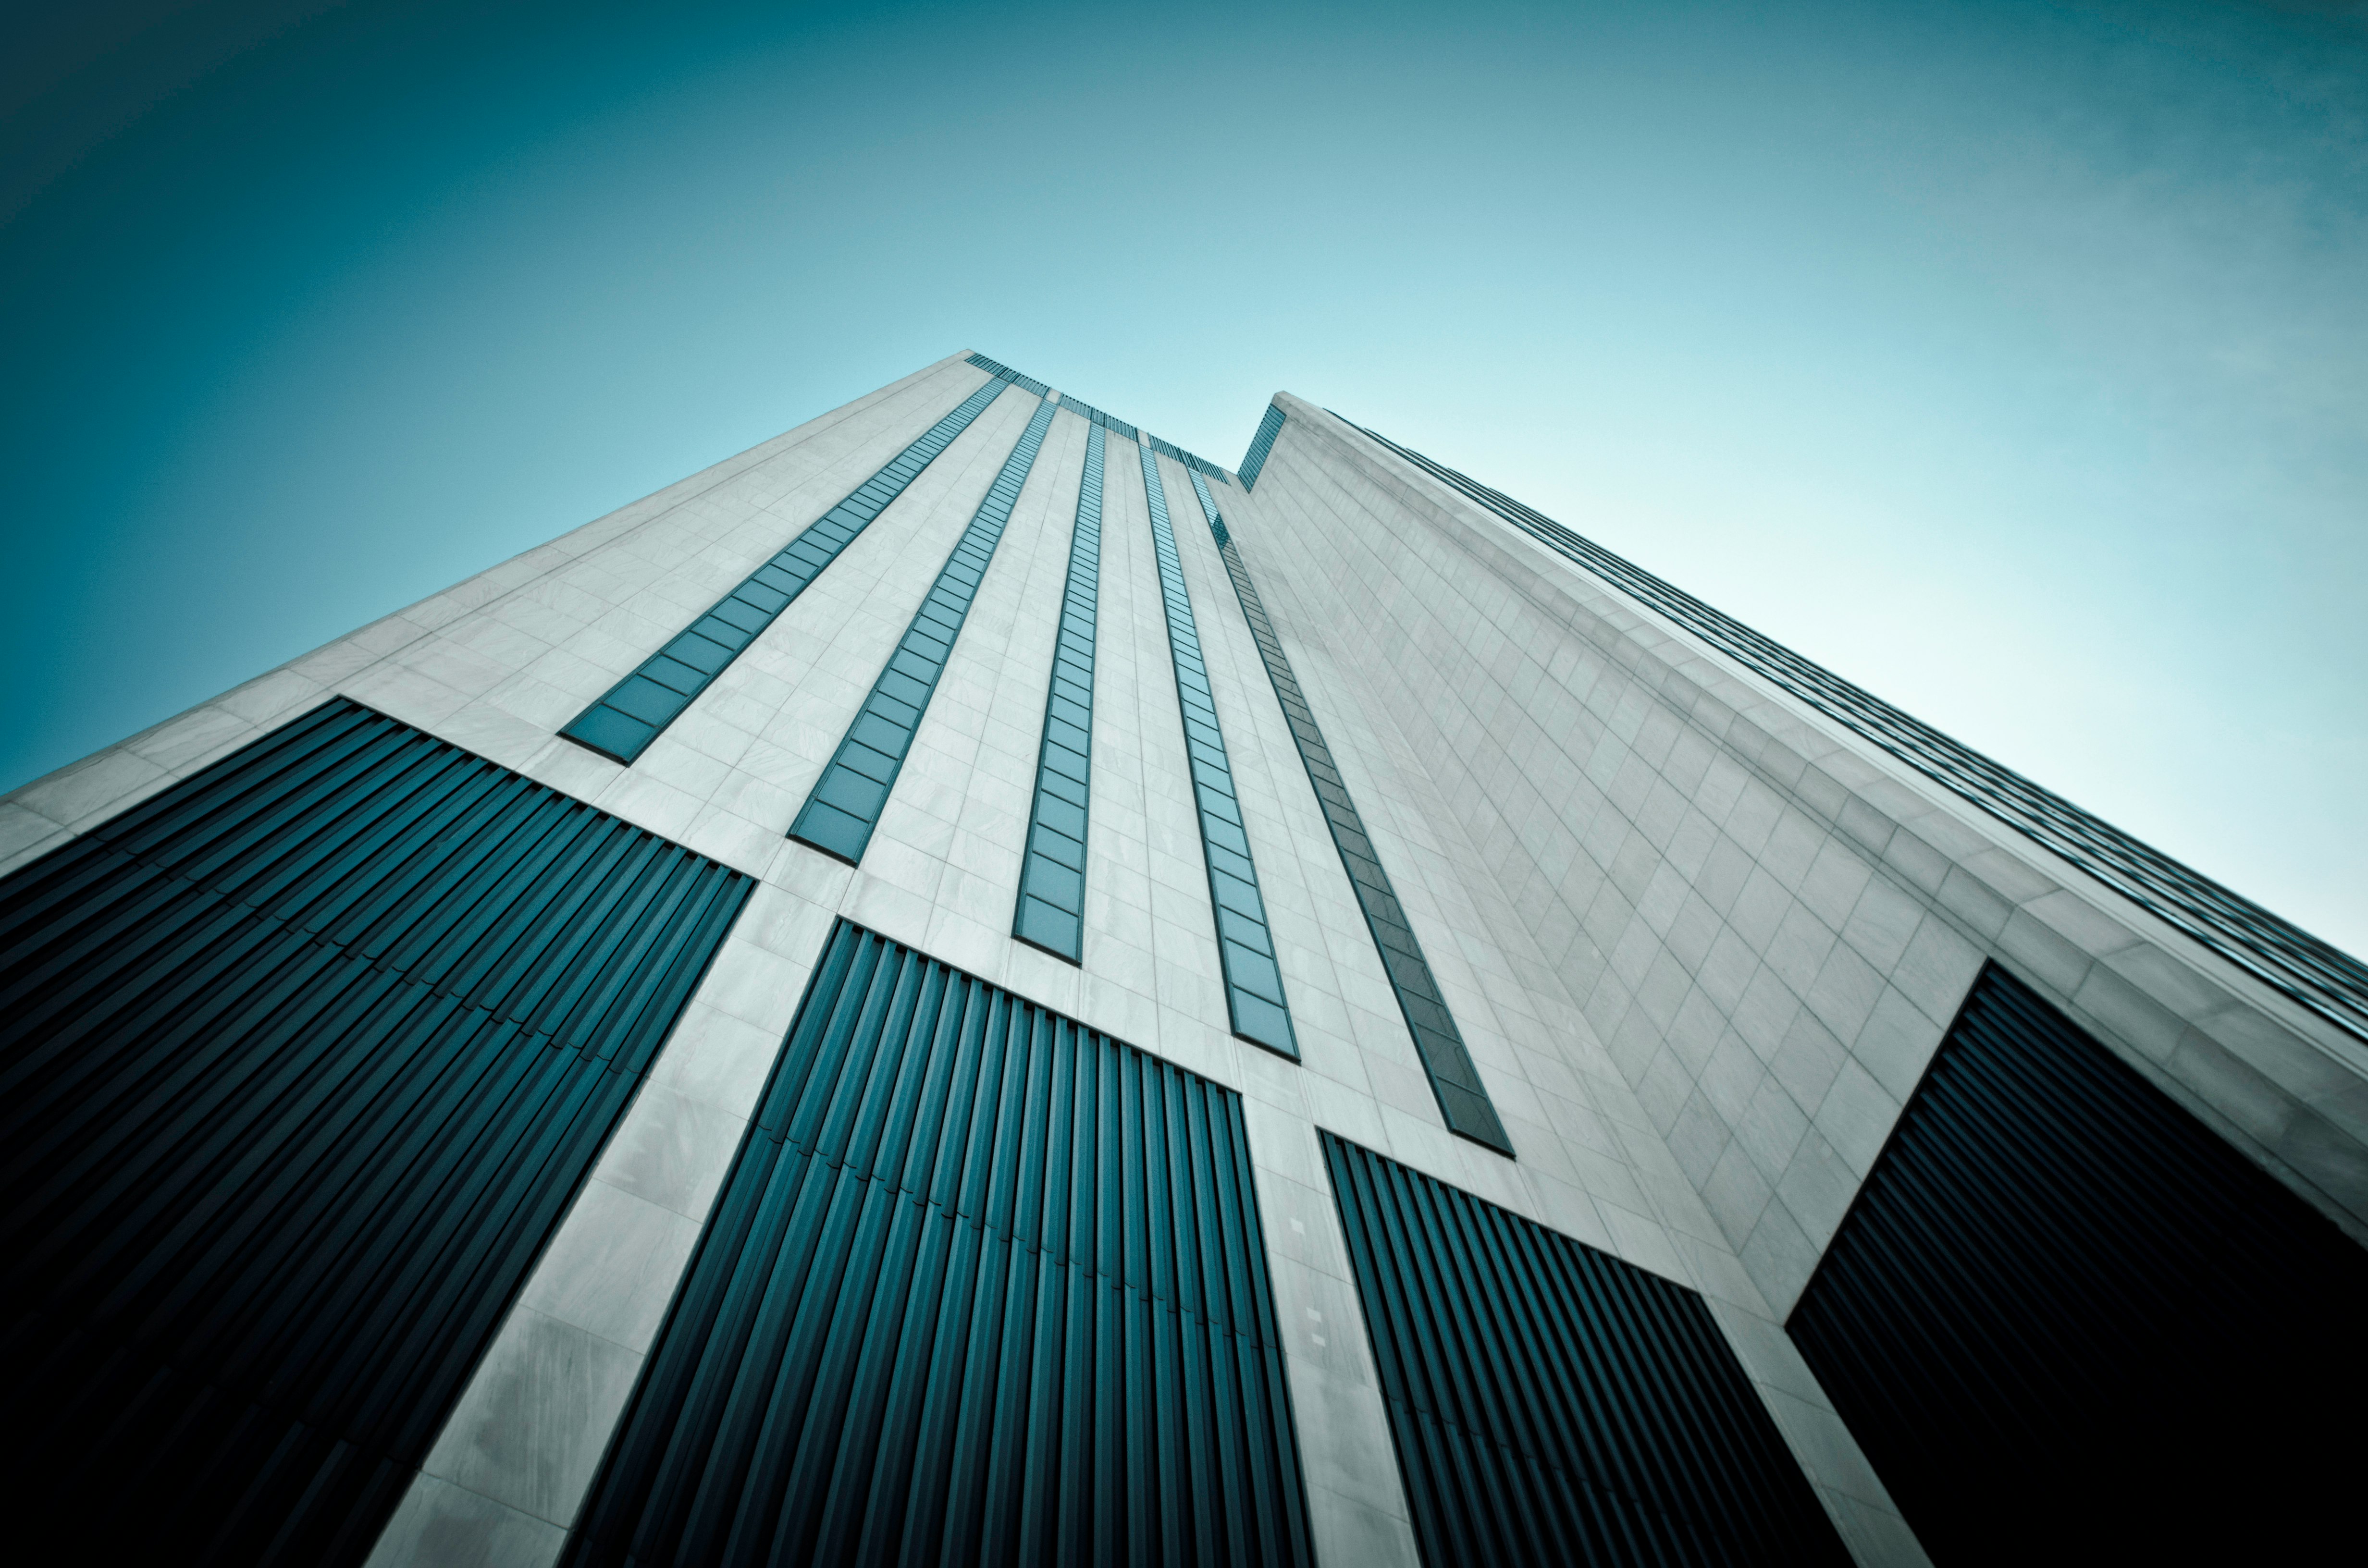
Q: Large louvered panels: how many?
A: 4